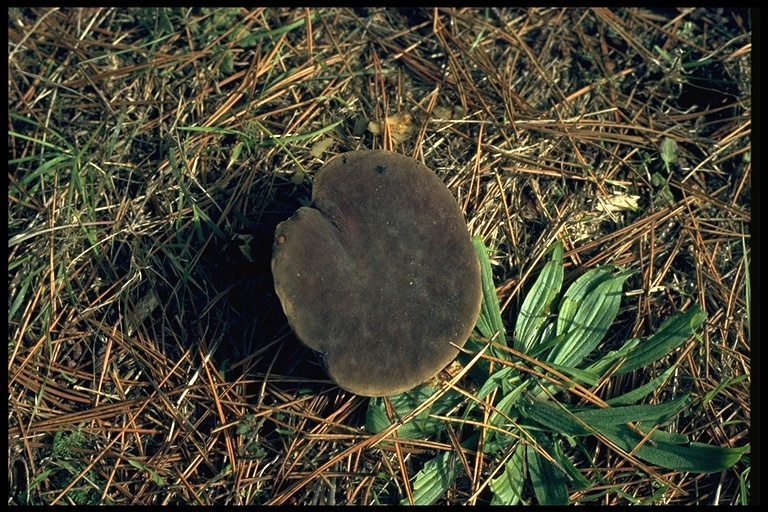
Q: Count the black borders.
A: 4